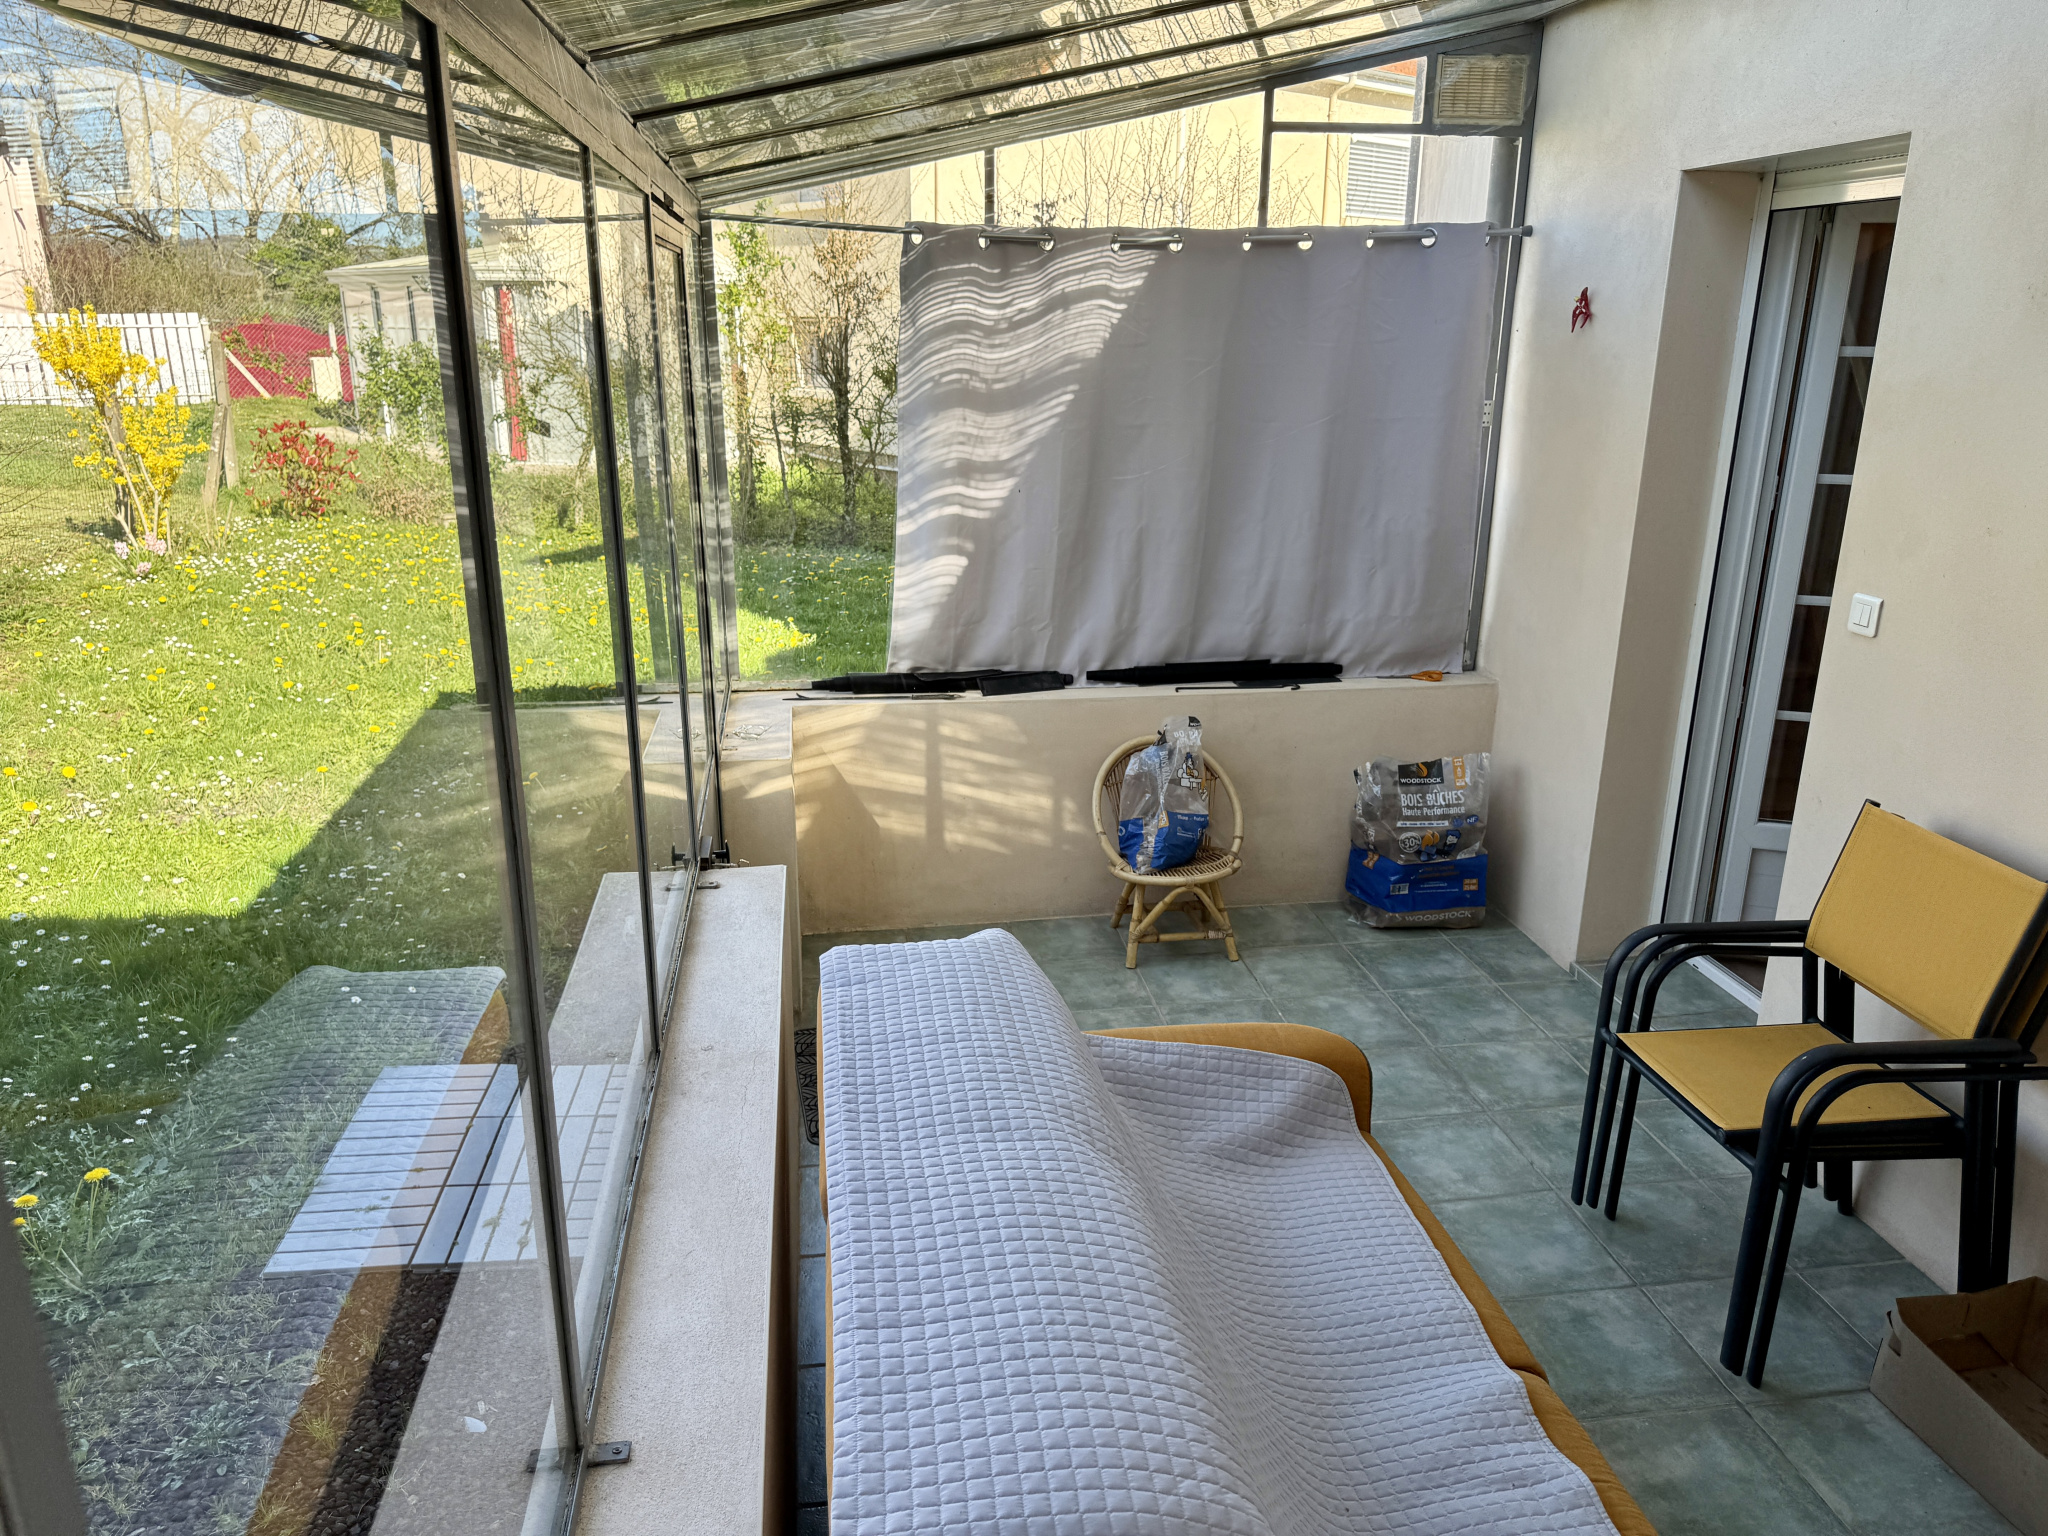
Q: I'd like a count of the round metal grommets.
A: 10